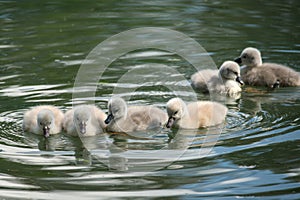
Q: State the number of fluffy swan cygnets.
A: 6